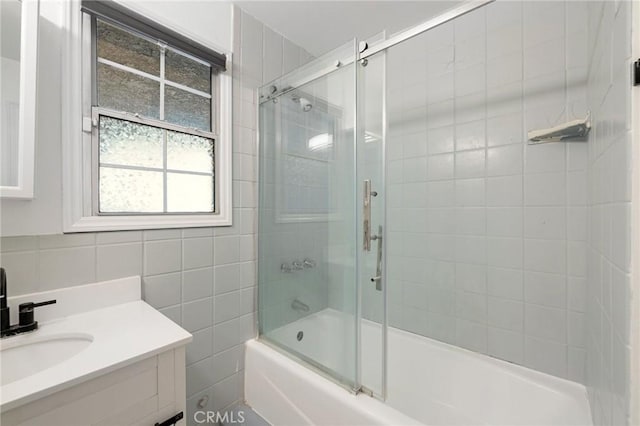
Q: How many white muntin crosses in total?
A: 2